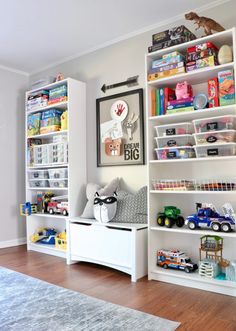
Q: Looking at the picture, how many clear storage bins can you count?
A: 10